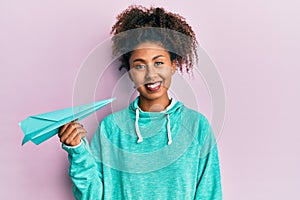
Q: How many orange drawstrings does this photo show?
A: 0